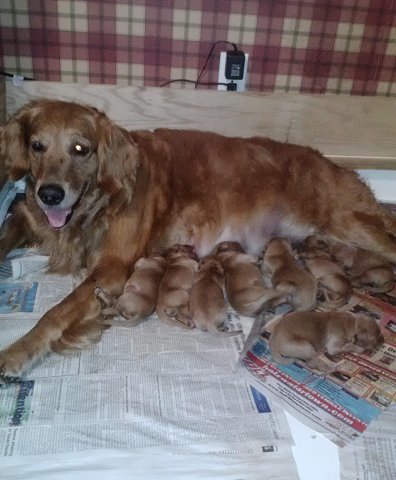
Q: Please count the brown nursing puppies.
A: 7